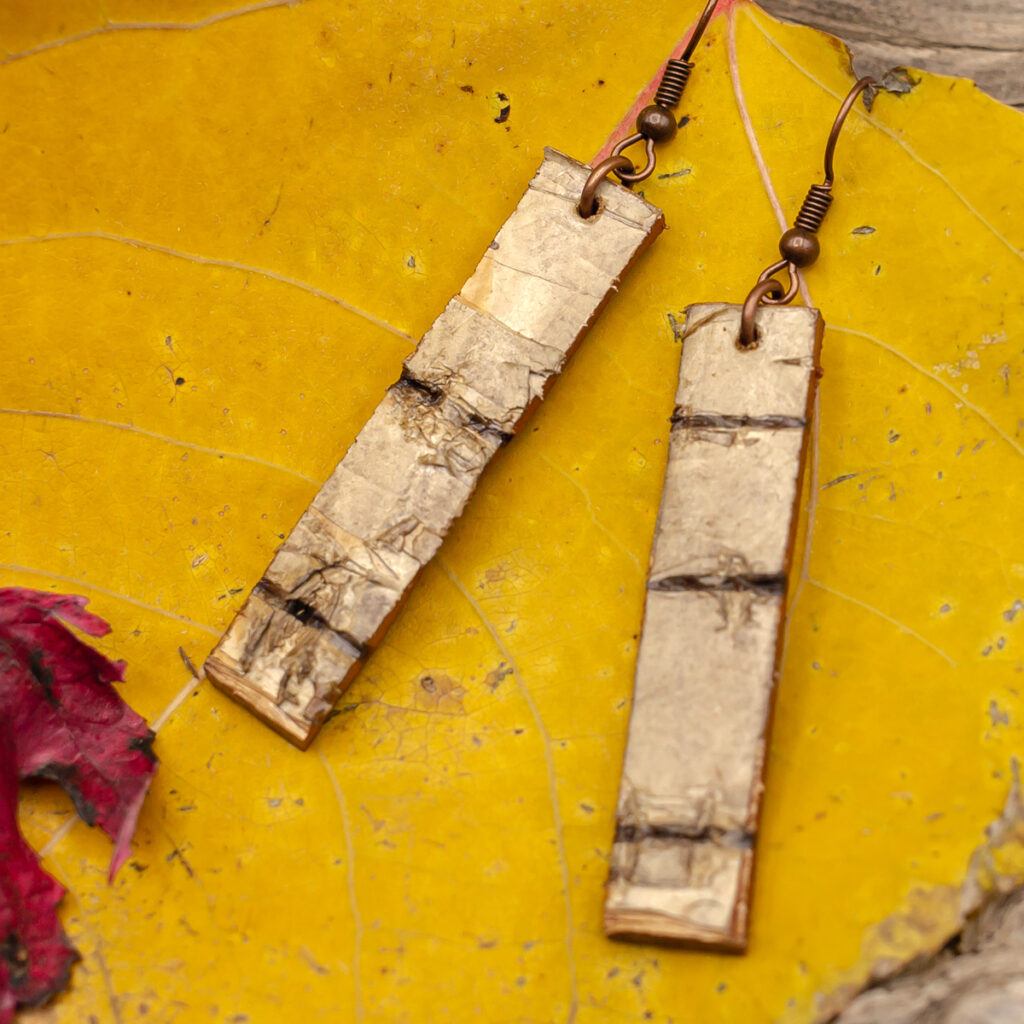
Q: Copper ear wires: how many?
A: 2